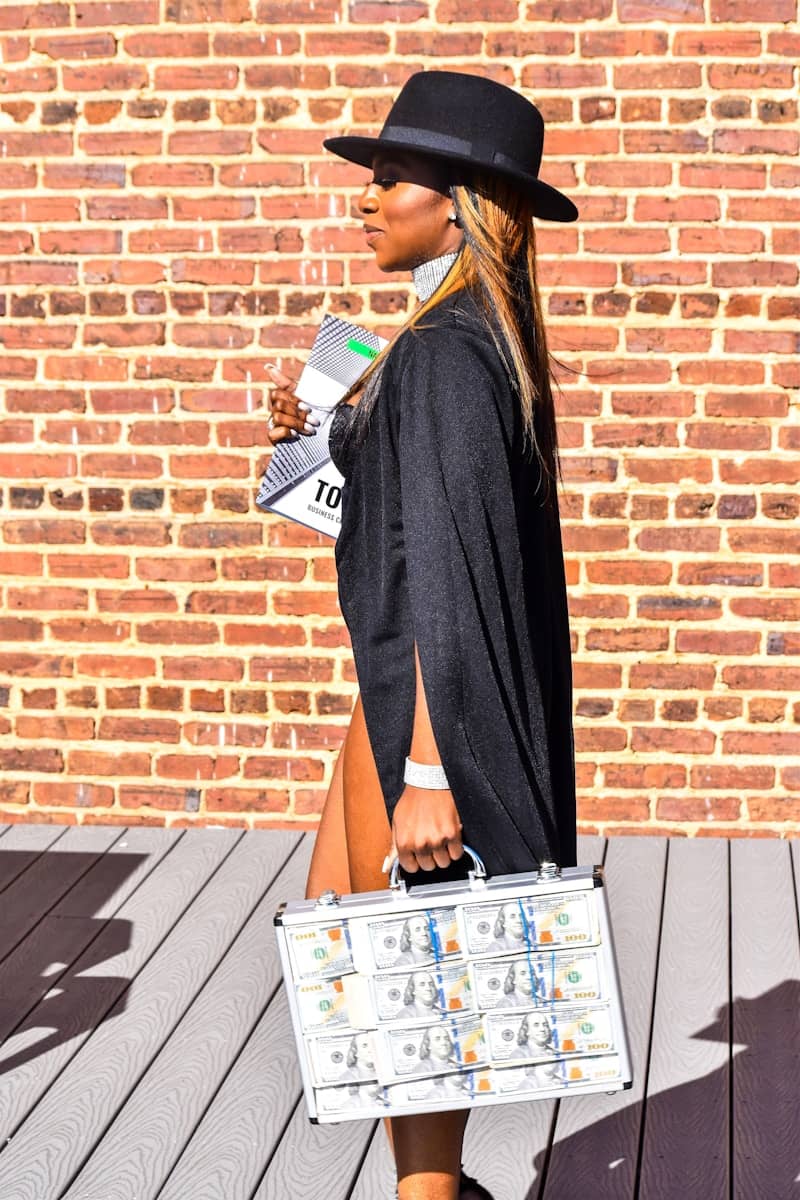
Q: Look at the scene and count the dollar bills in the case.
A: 12